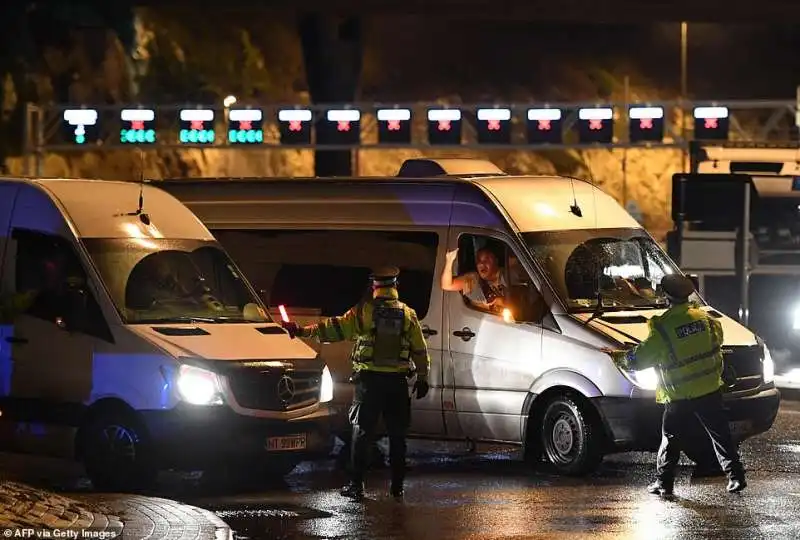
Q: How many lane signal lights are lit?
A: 13